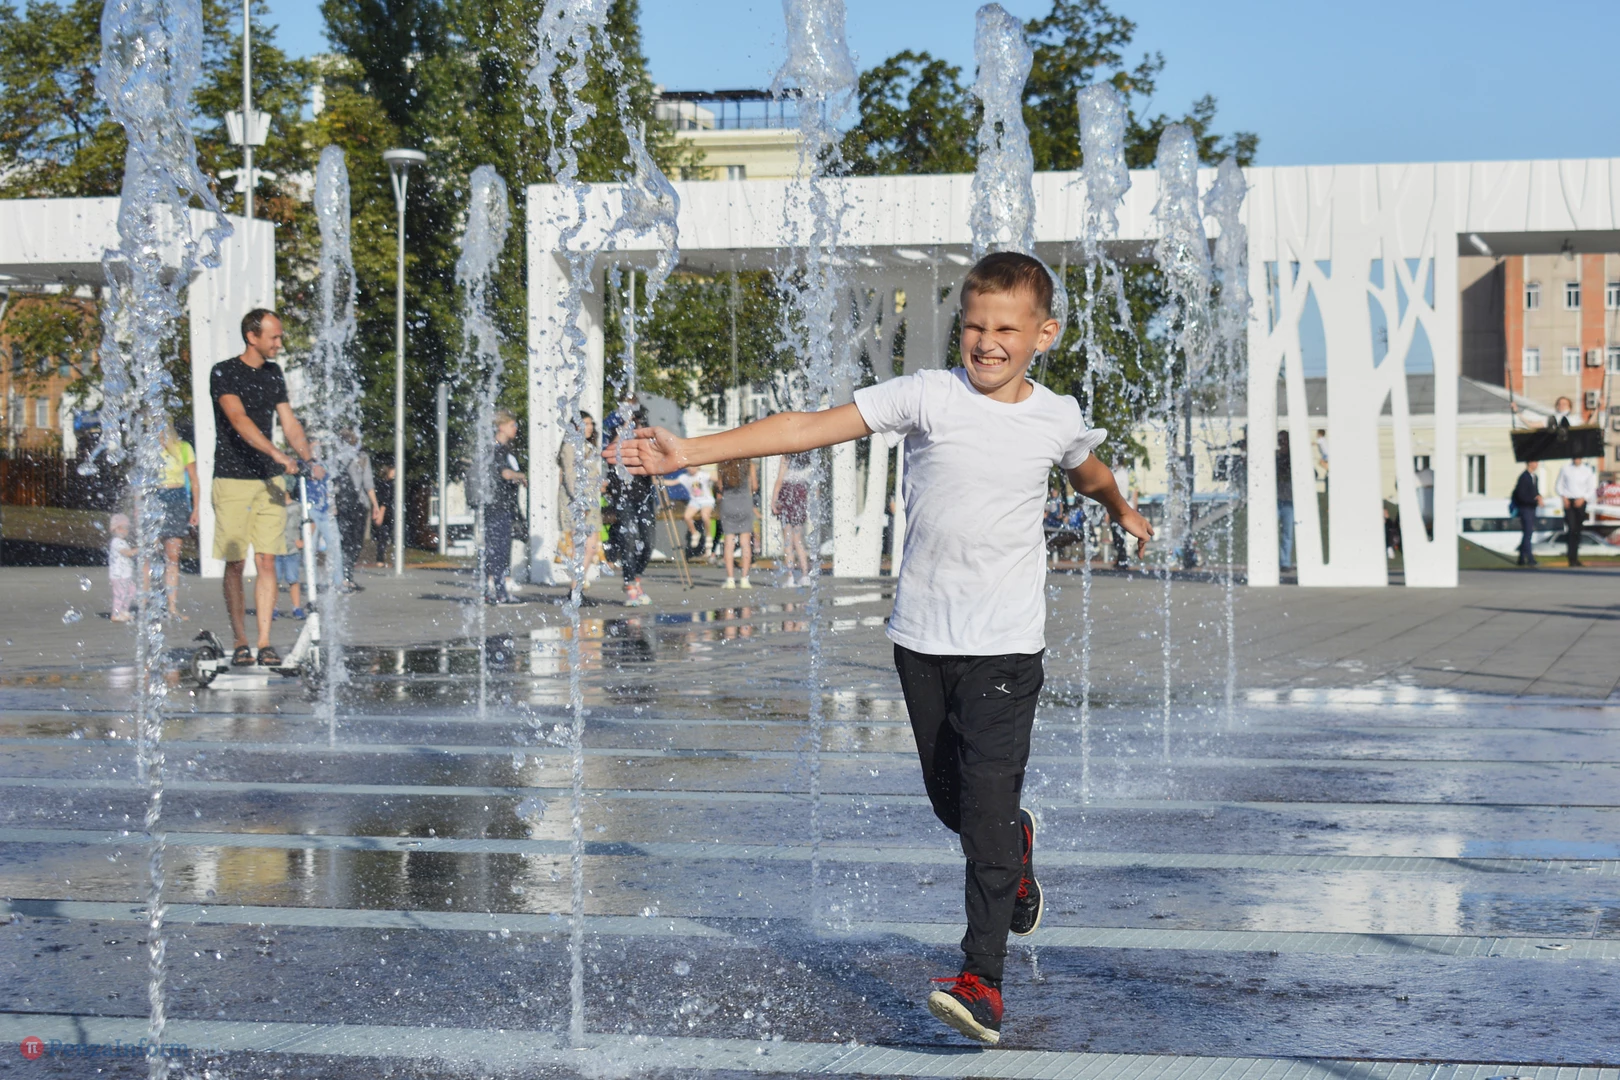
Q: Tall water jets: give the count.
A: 9